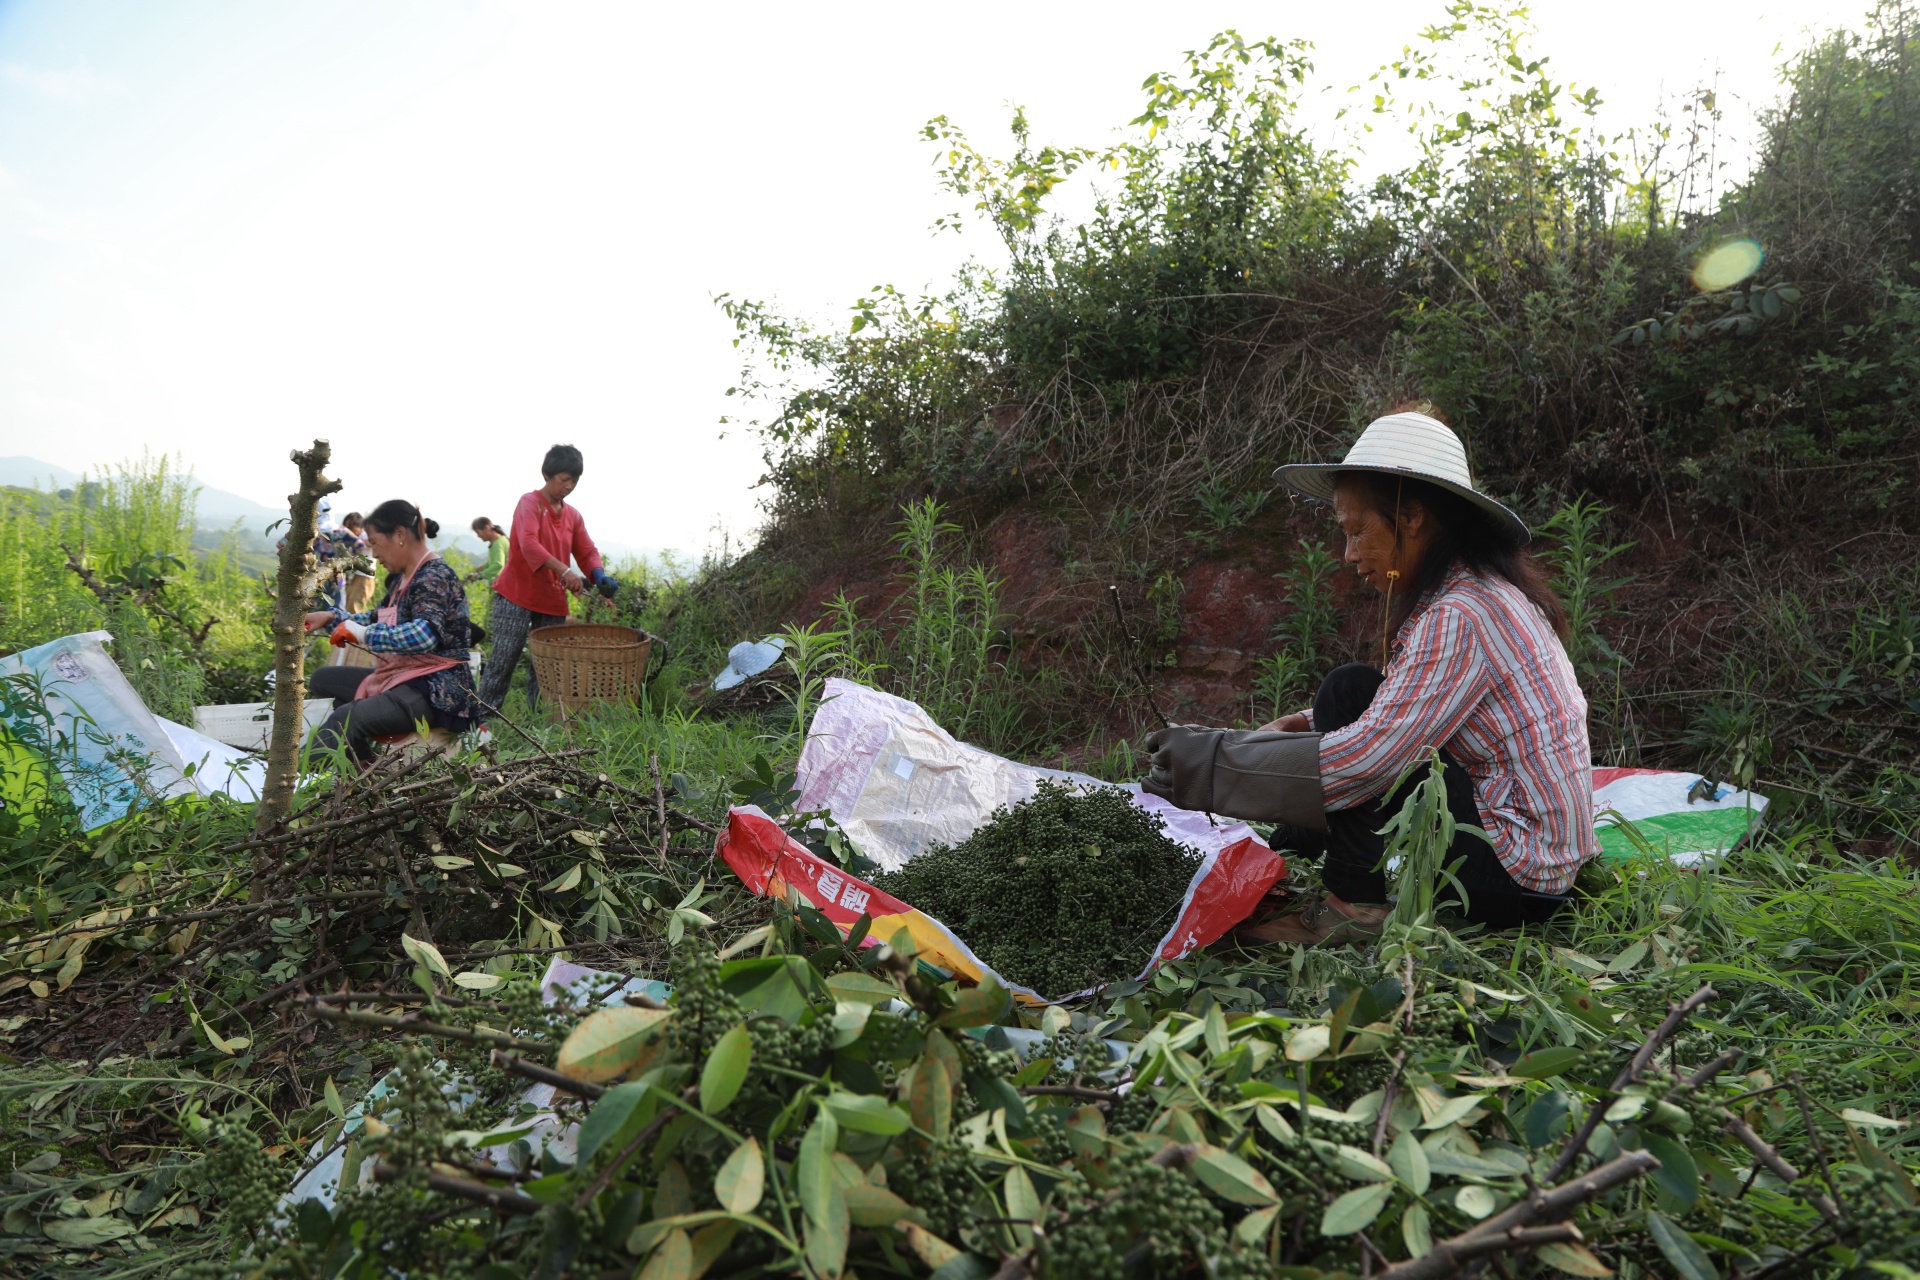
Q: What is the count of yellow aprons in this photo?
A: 0